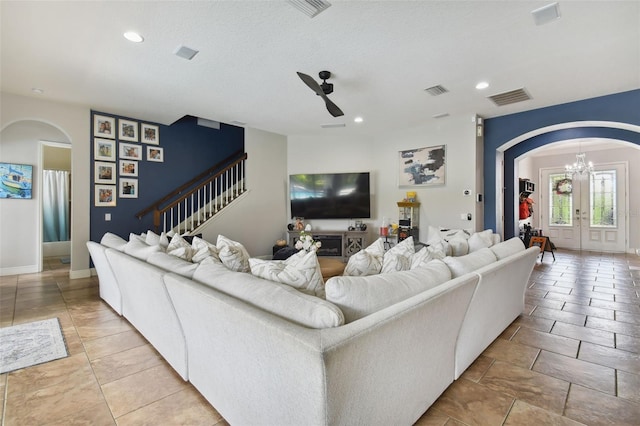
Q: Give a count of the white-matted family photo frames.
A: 10